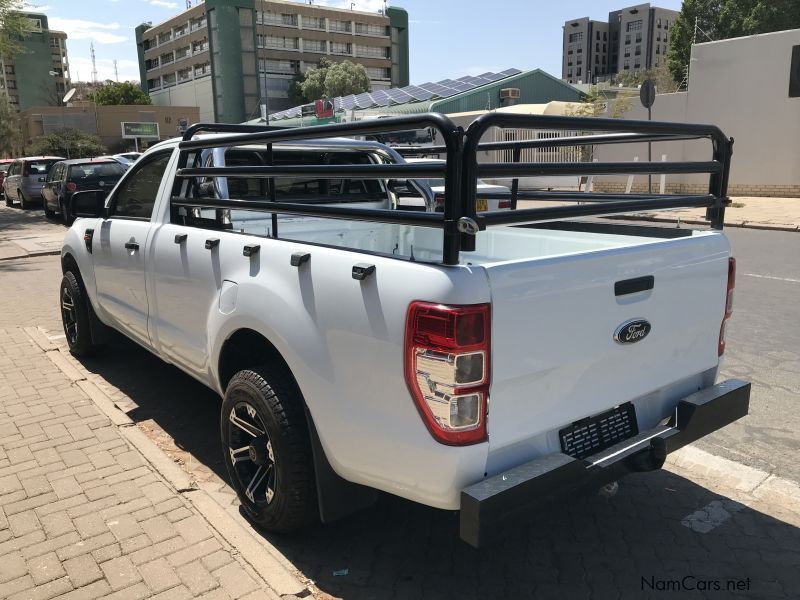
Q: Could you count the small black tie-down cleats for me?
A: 5